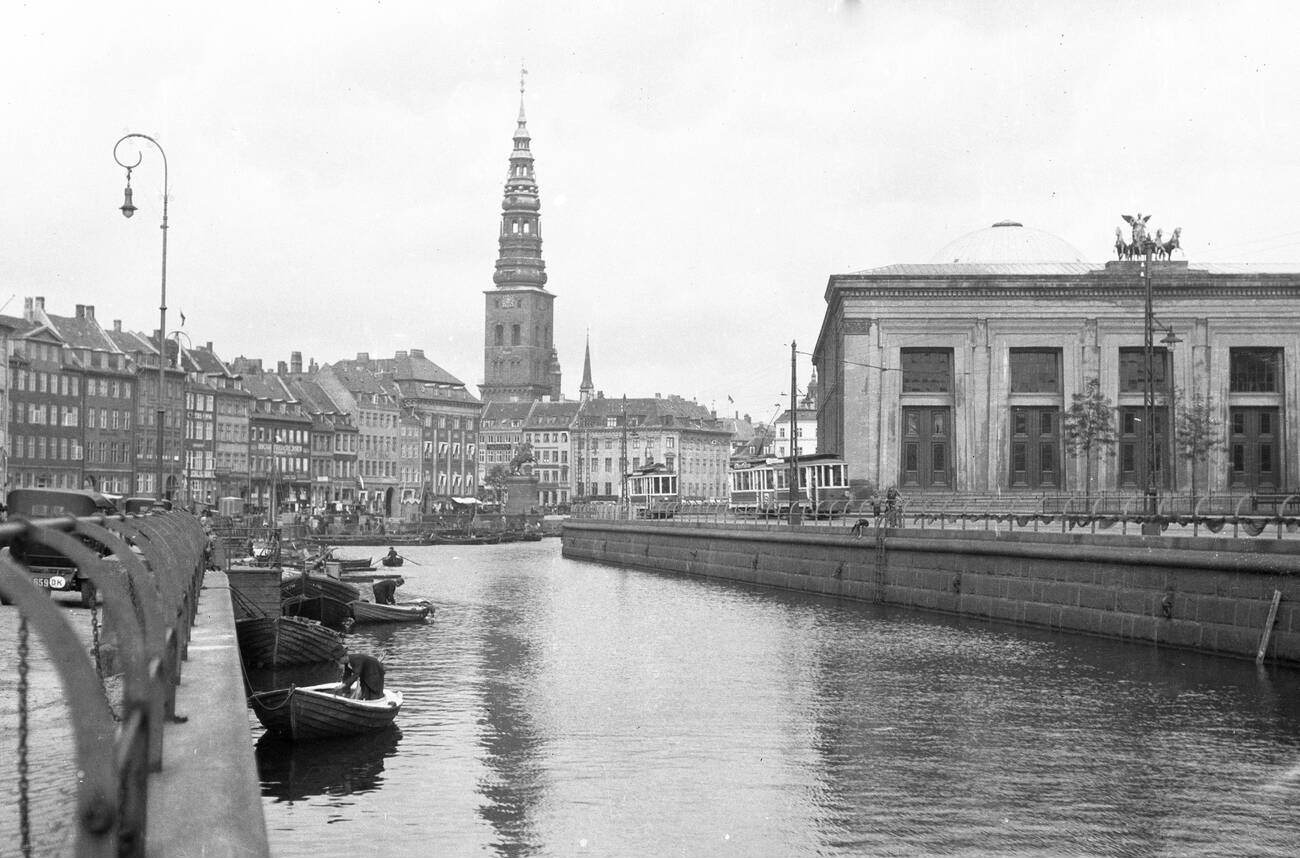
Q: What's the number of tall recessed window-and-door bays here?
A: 4